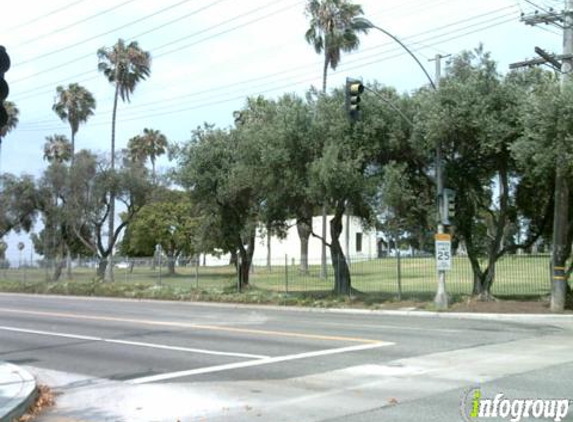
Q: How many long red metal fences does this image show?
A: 0